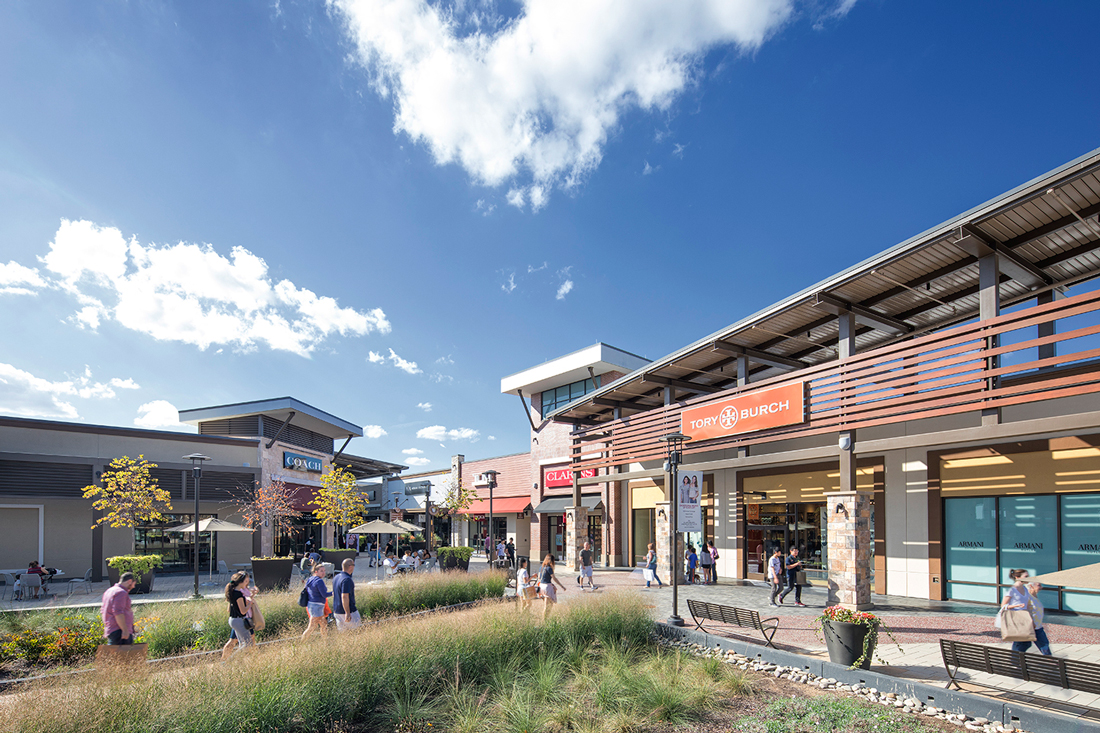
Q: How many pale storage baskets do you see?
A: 0